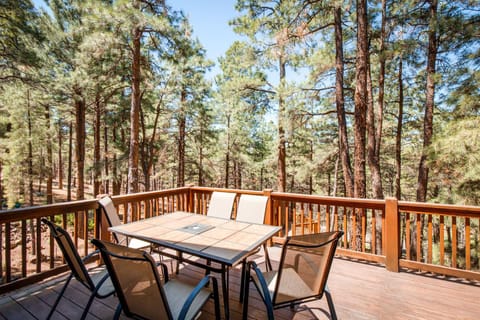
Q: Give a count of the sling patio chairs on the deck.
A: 6